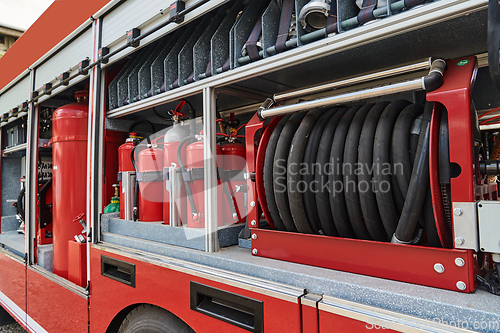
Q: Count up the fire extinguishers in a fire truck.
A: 5